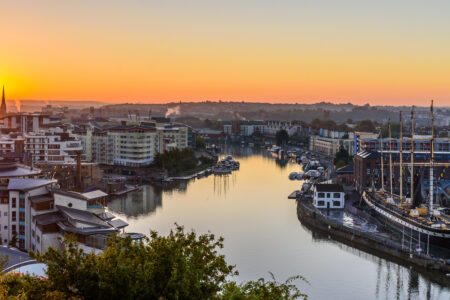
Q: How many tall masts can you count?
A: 5